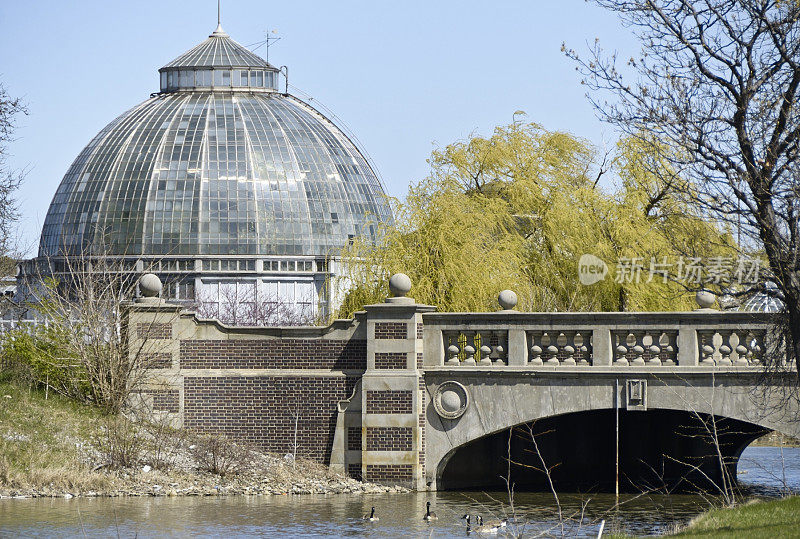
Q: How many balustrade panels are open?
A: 4